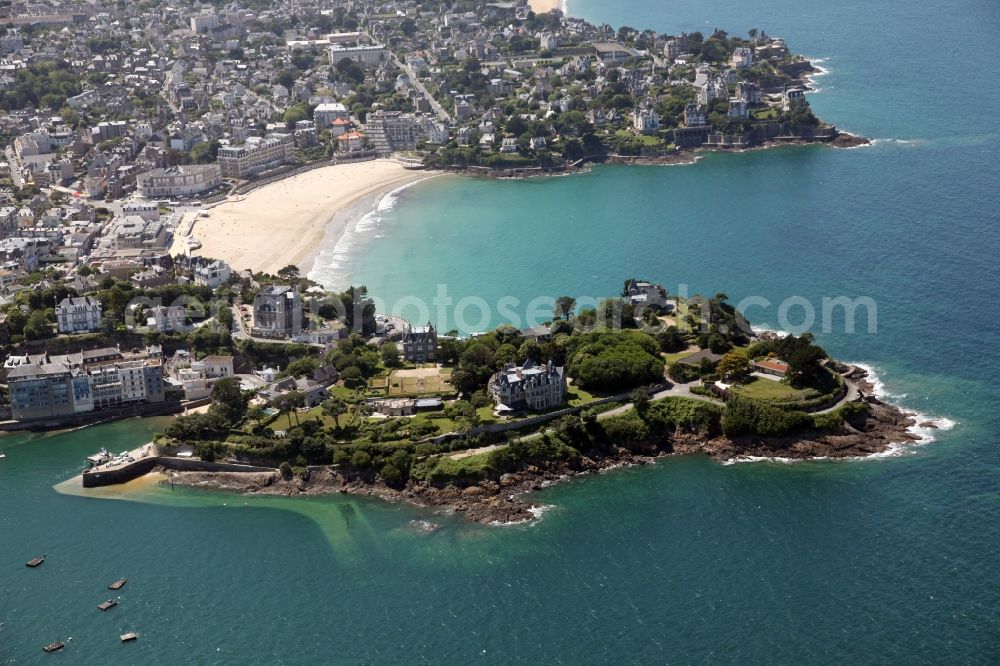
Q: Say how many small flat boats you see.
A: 5